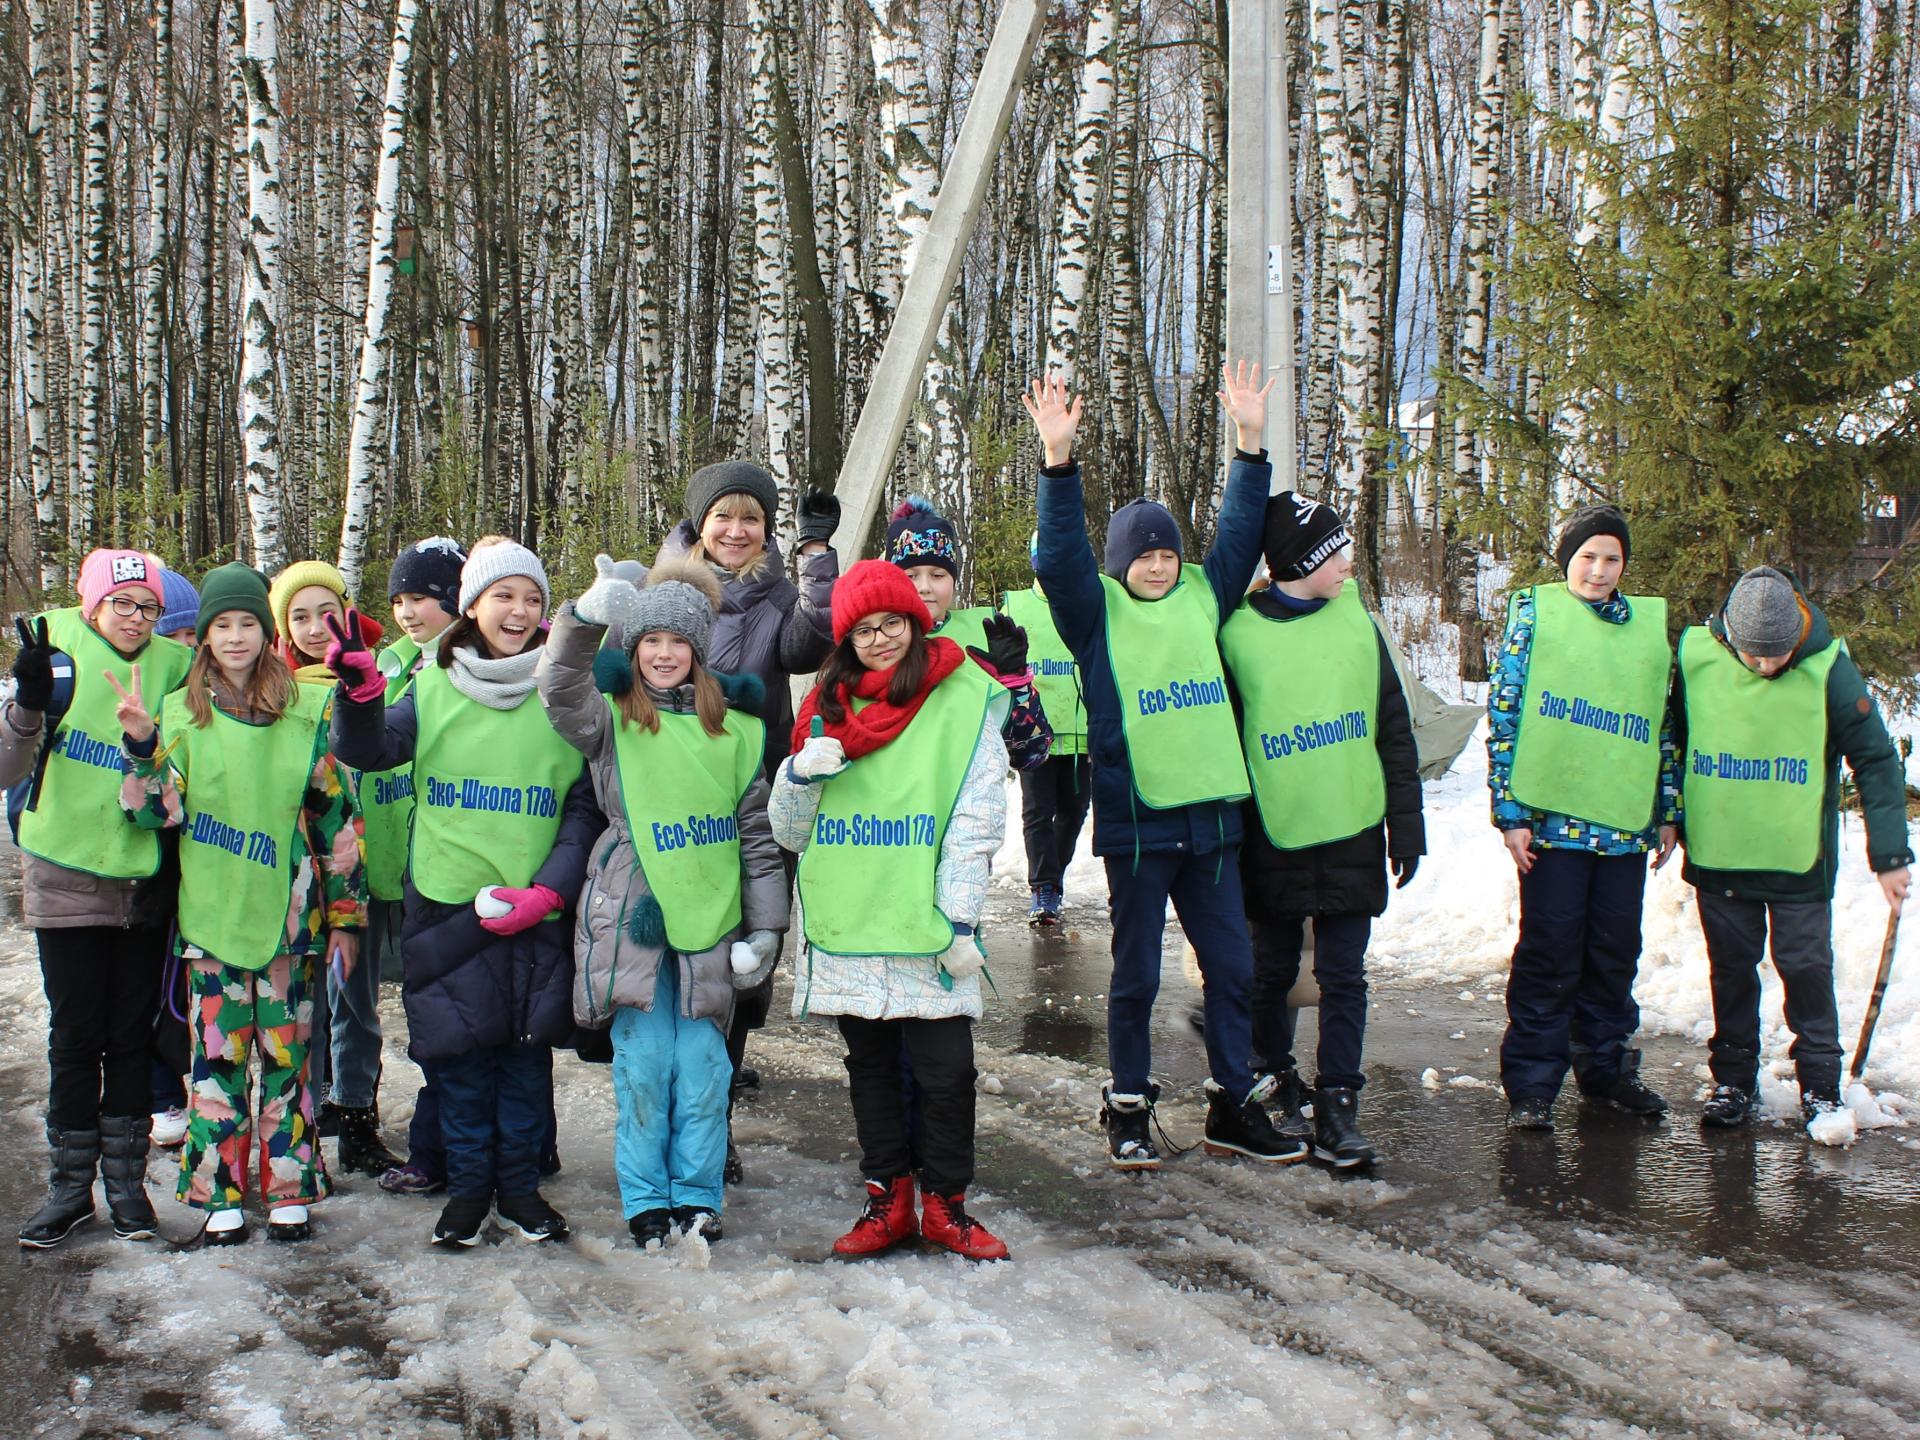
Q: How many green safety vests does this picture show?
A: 12